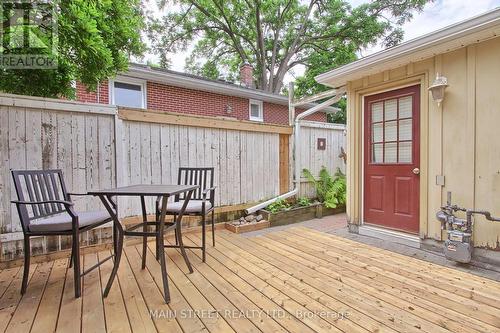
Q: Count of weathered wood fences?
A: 1